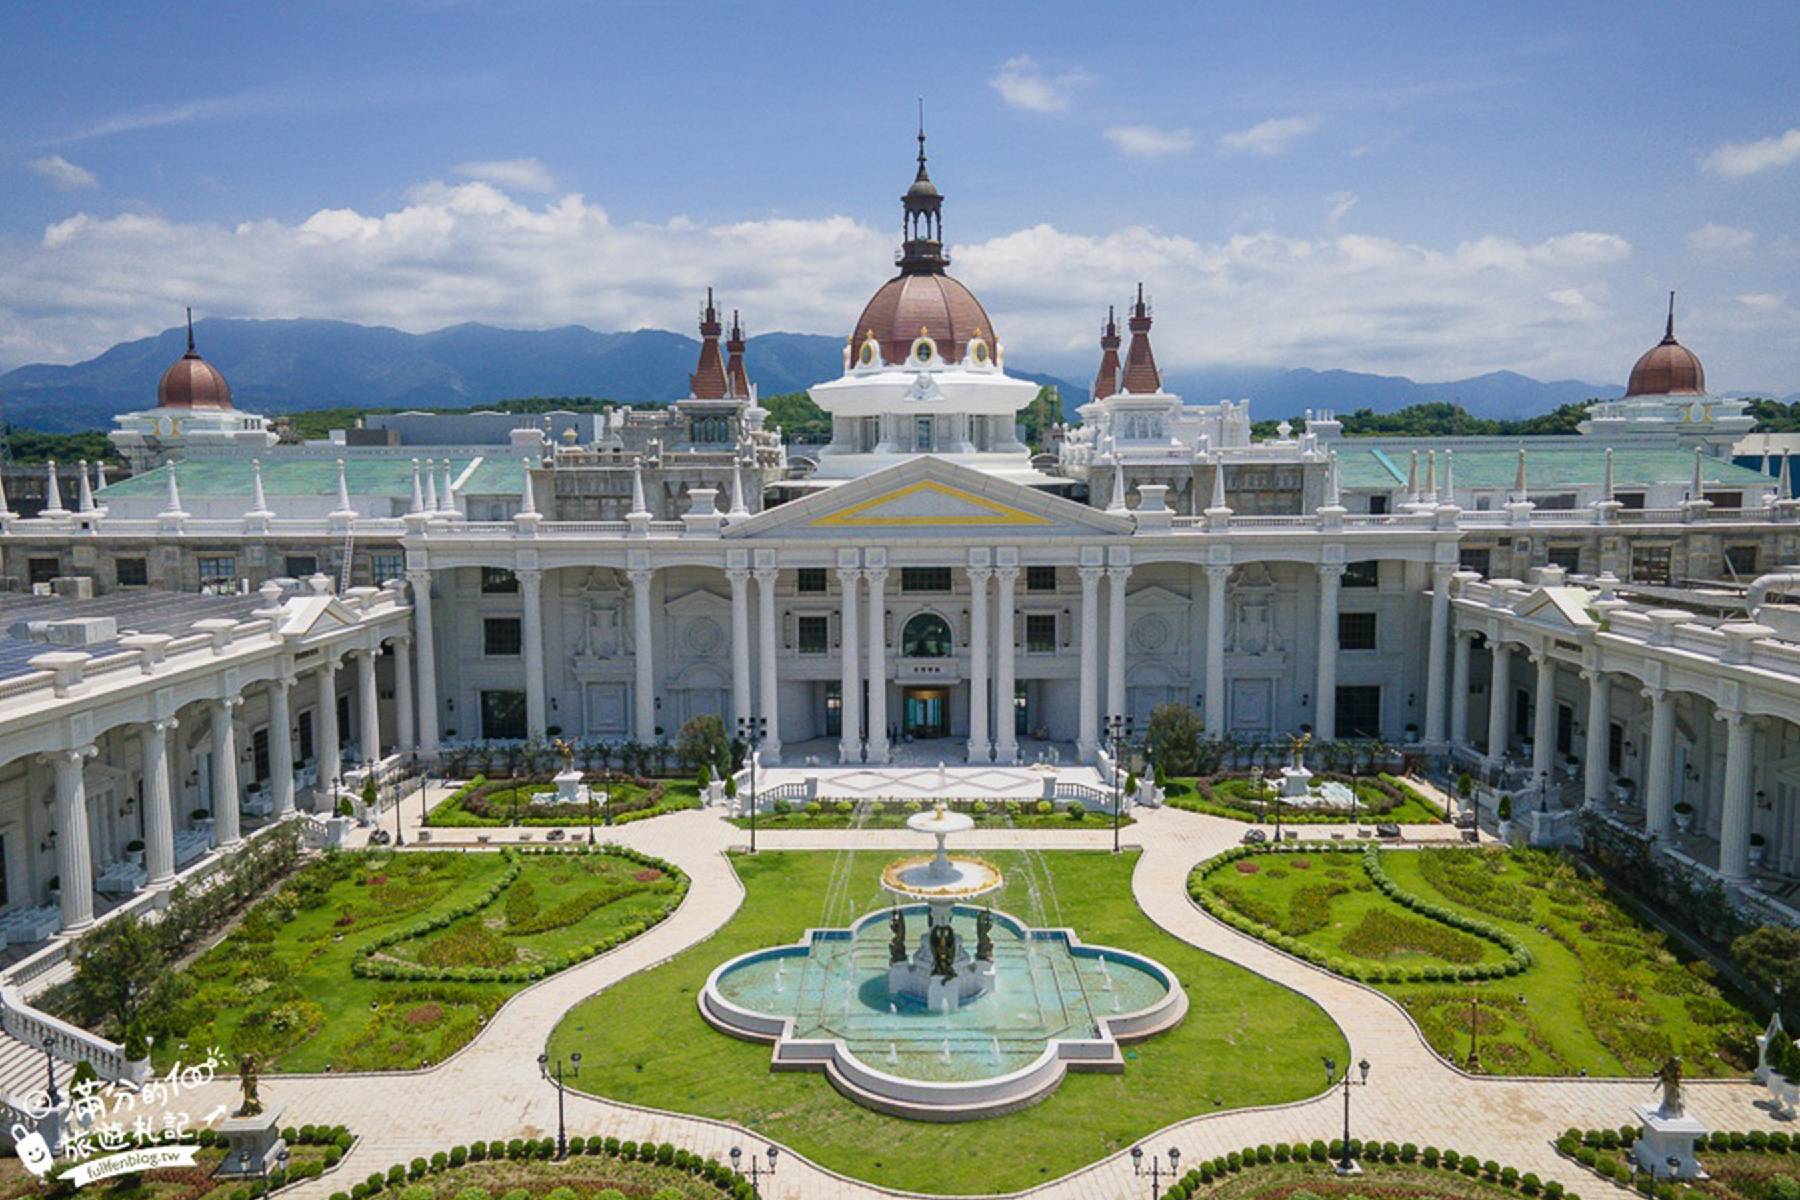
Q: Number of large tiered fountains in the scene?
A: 1